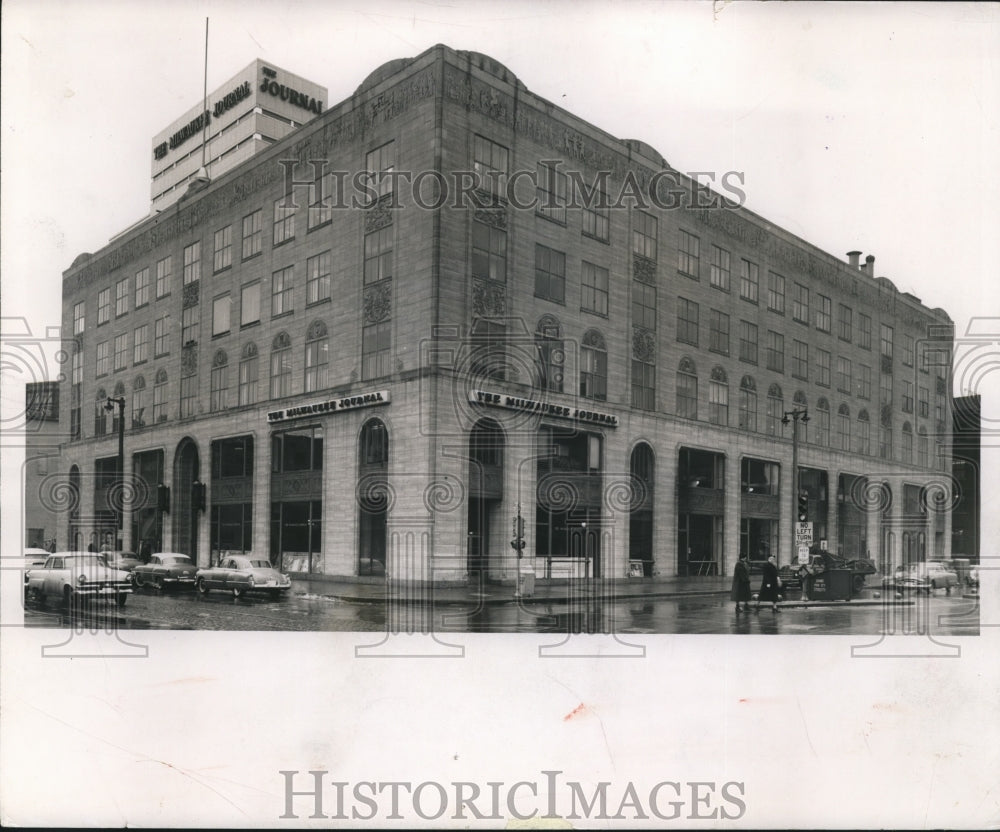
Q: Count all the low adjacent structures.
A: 2